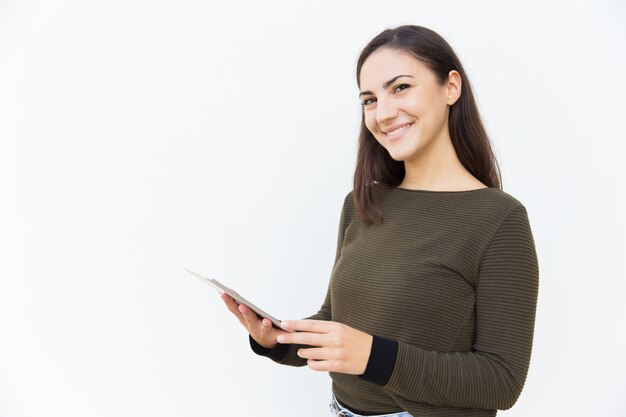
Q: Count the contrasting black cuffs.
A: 2